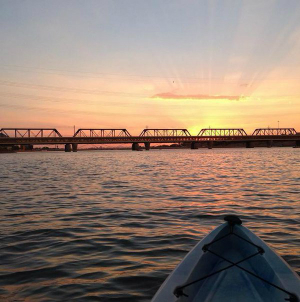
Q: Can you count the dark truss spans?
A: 5